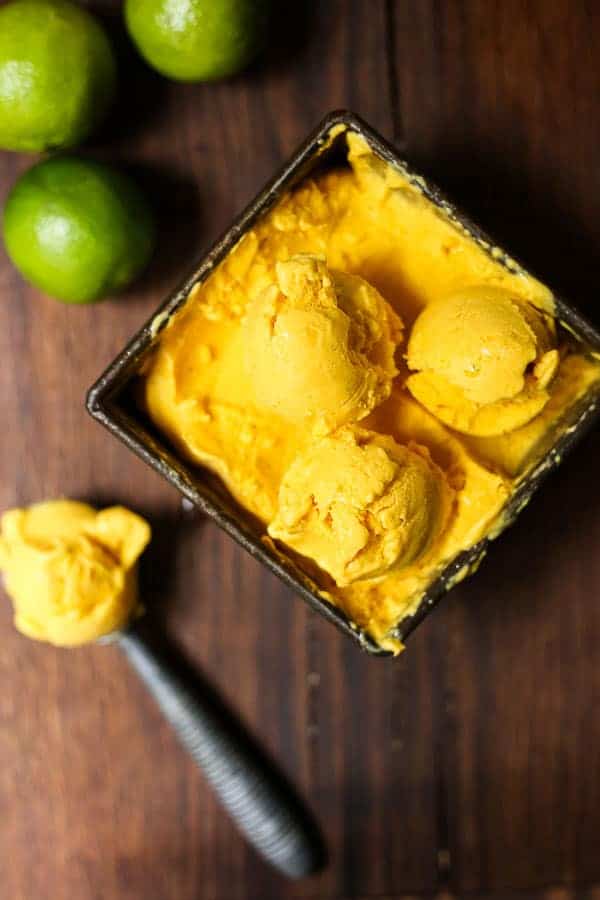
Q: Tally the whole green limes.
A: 3